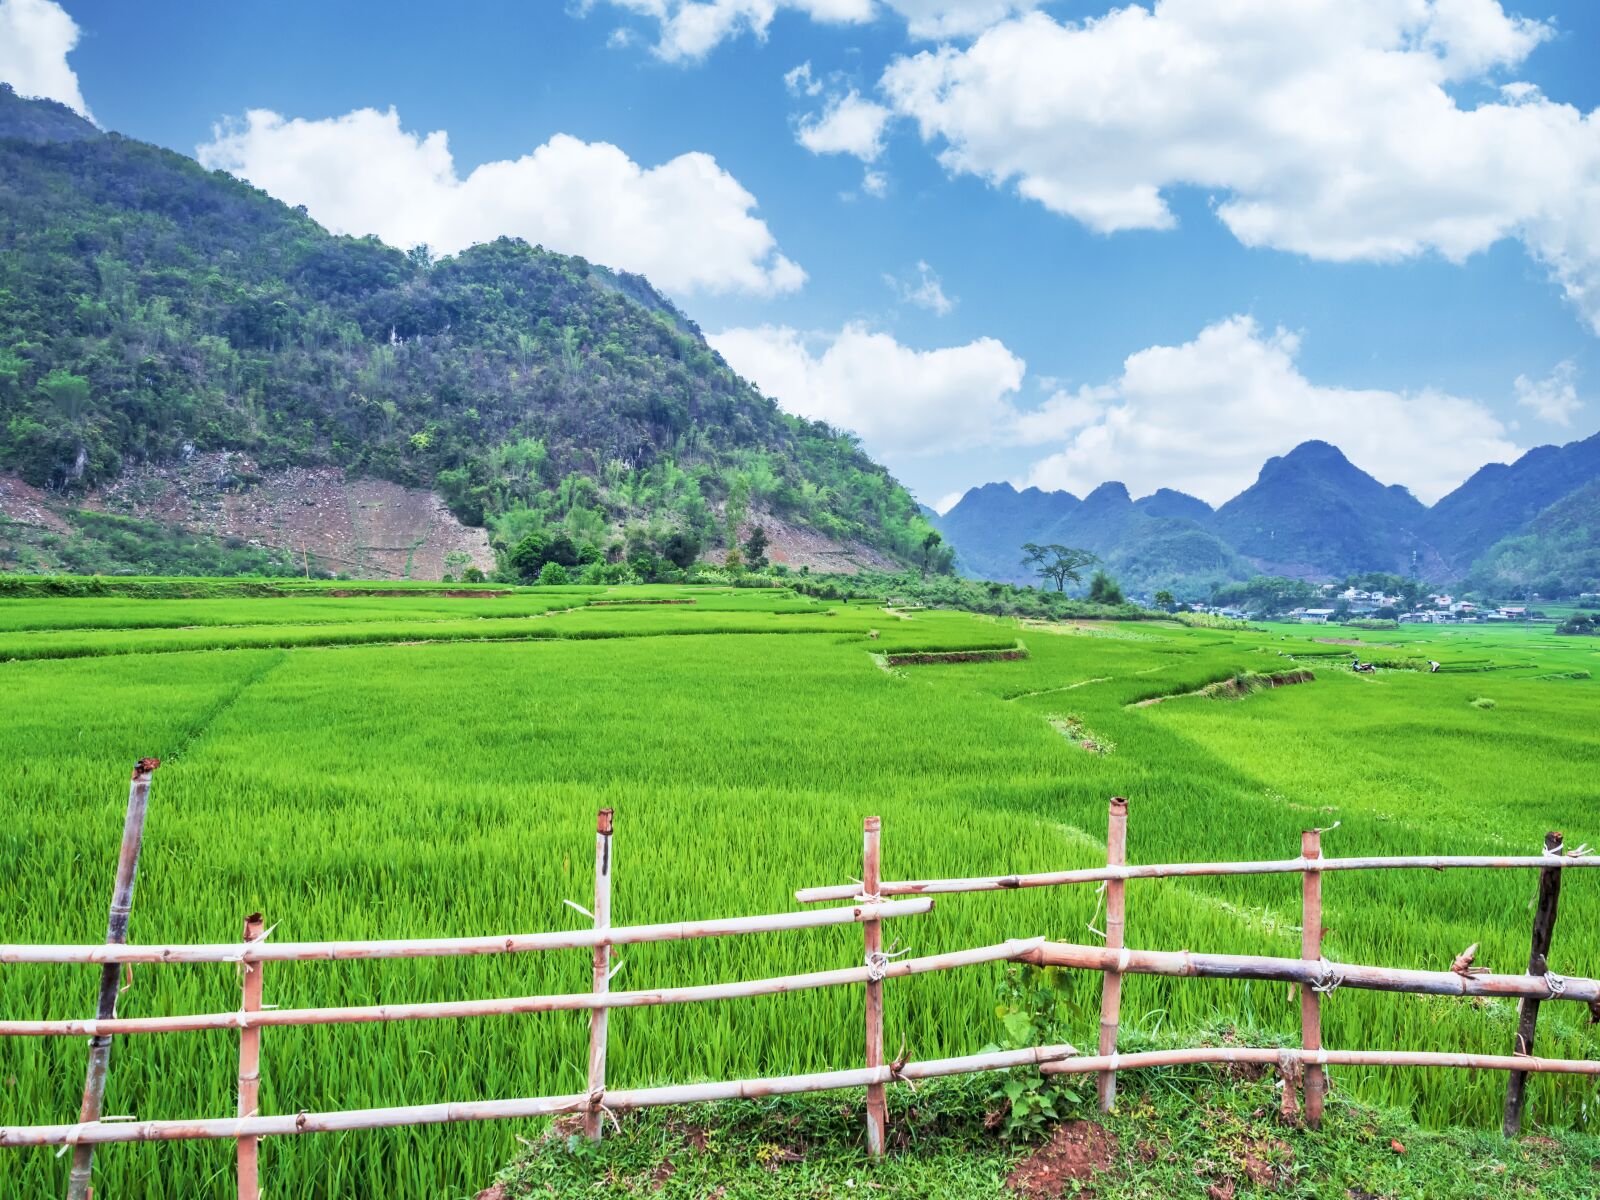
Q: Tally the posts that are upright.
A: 7